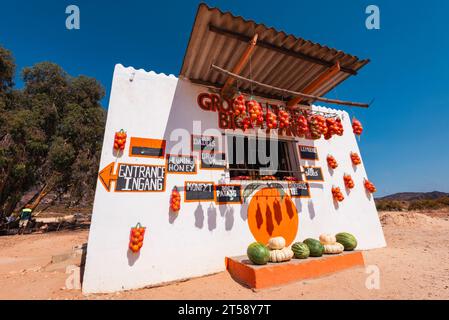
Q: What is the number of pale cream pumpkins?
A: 4